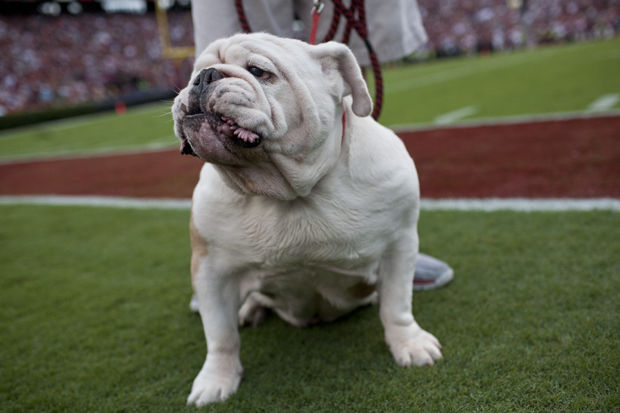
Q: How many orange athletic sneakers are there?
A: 0